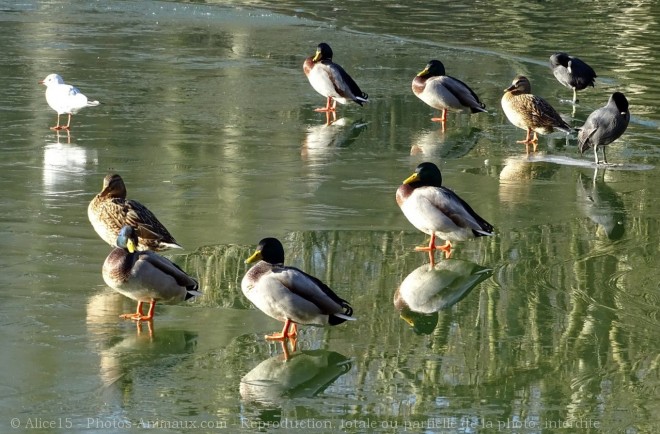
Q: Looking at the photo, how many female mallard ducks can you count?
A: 2